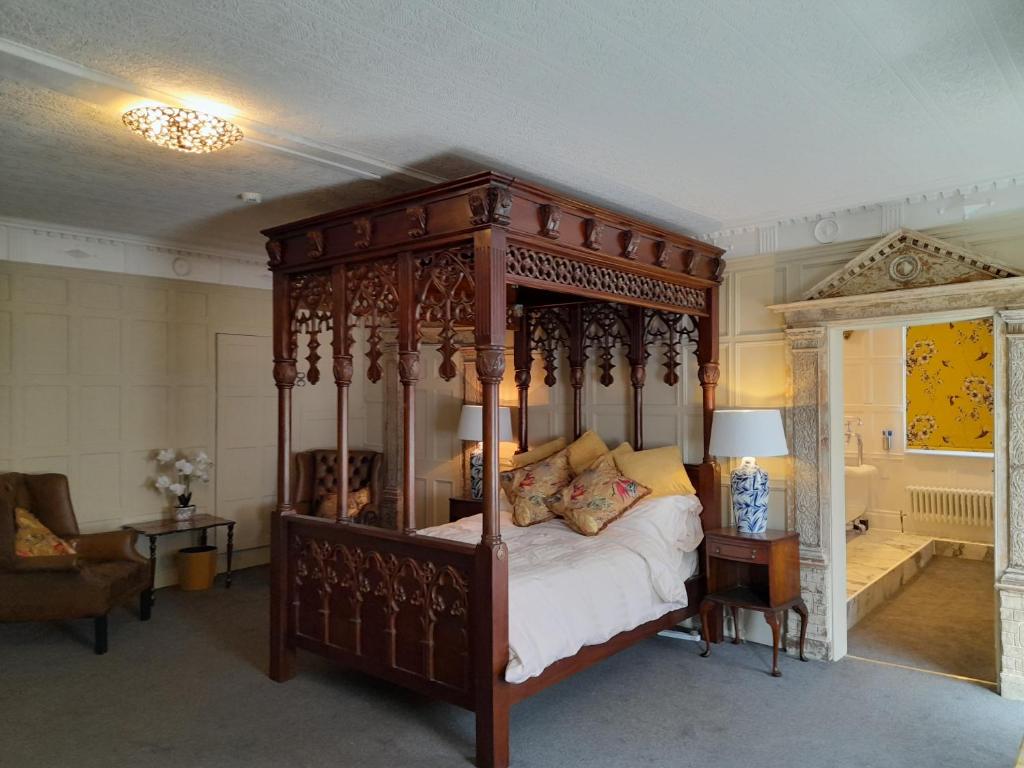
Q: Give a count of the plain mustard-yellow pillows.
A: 4